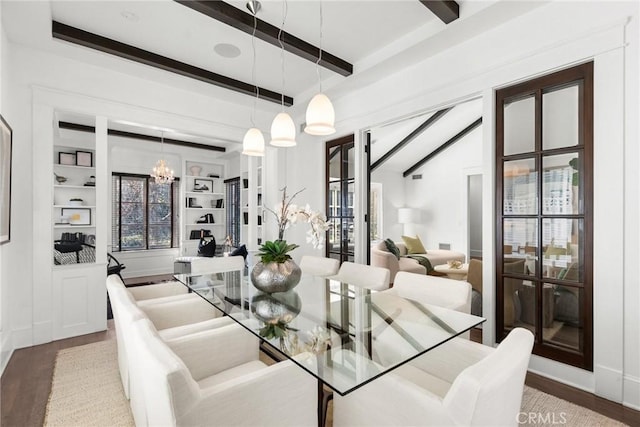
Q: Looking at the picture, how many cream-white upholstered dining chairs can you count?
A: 8